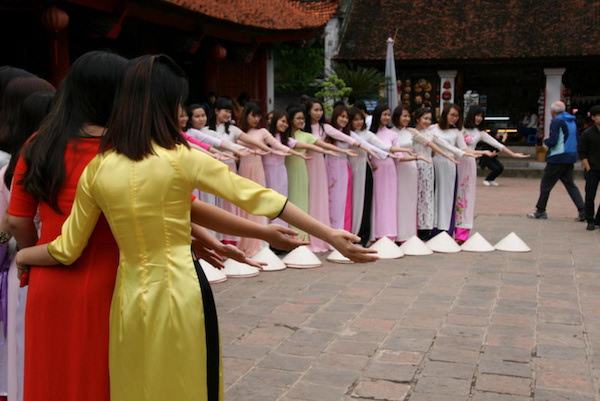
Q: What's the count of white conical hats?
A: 10